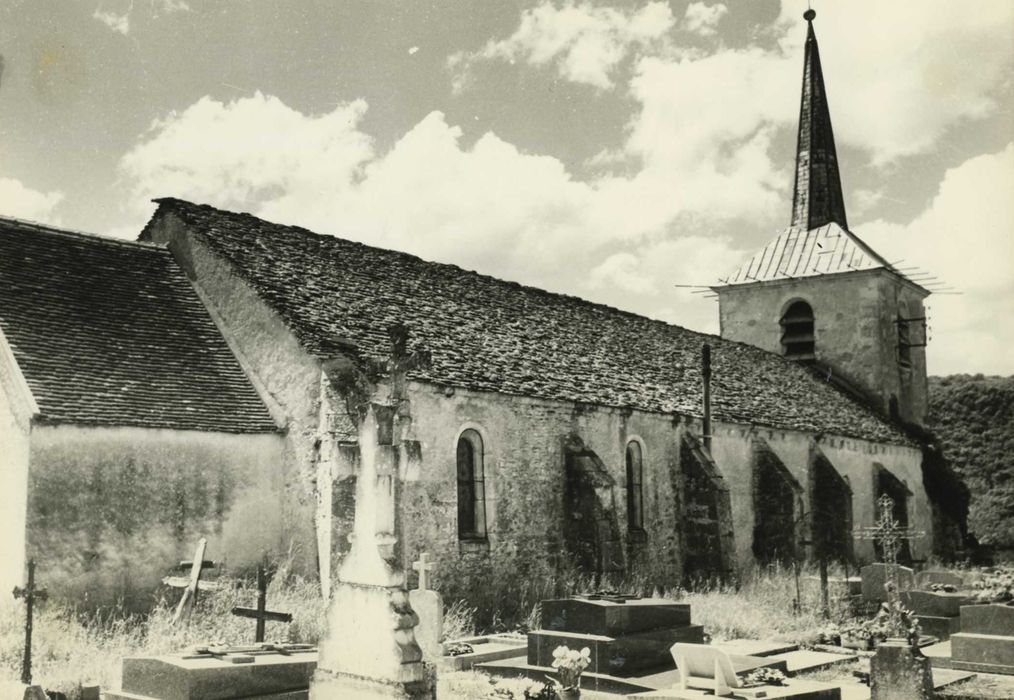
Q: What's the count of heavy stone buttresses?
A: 5